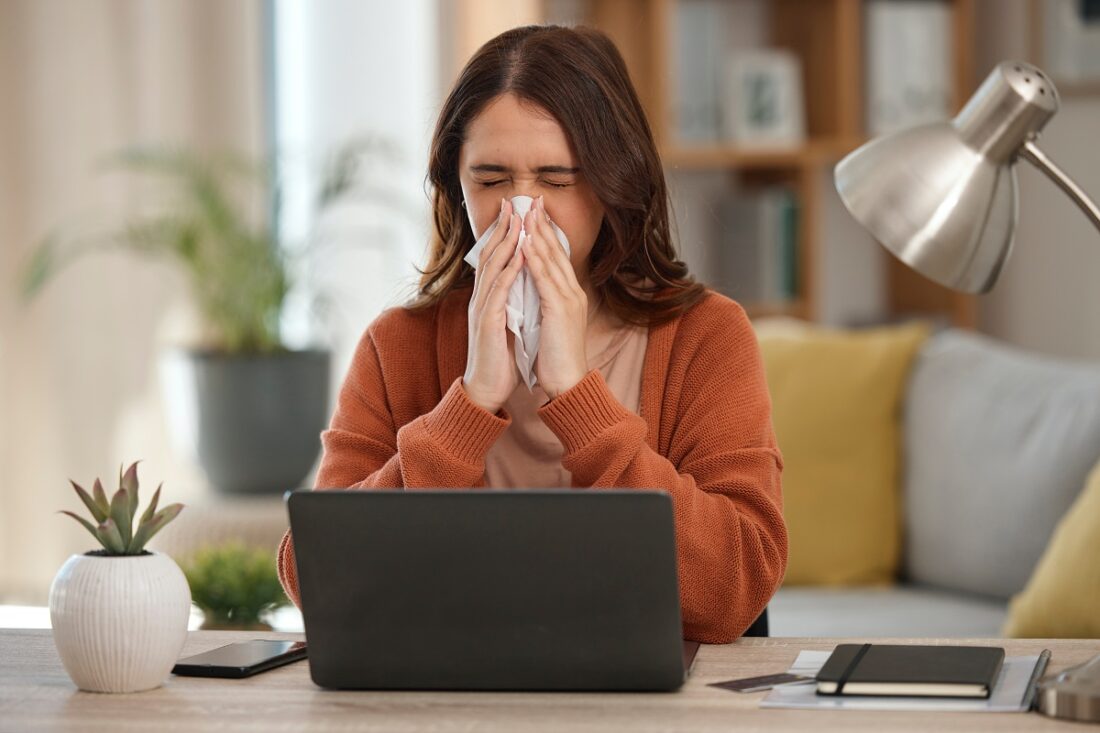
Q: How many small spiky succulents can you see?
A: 1